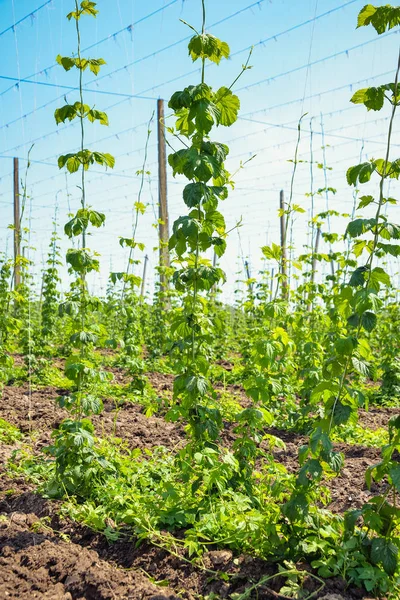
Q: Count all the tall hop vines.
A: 3